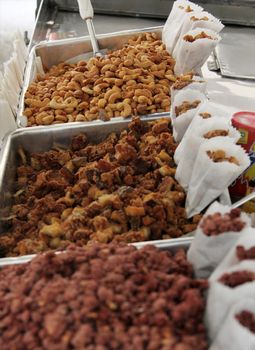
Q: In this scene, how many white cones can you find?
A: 12